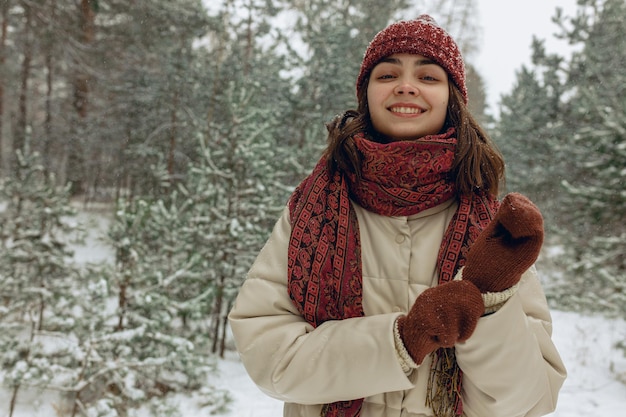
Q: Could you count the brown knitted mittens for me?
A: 2